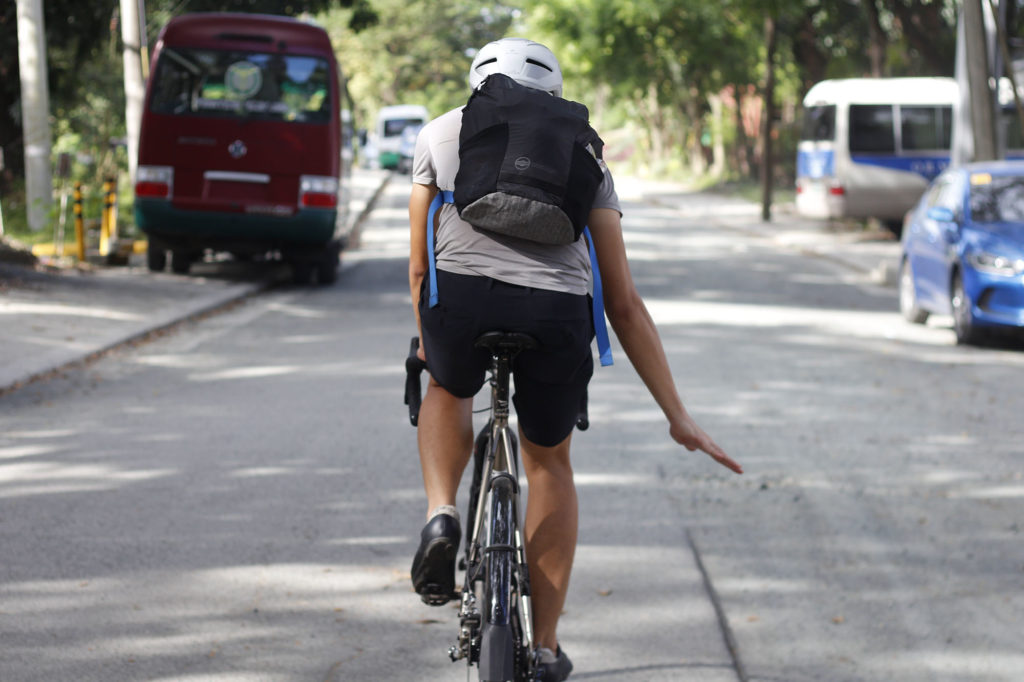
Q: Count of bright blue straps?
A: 2